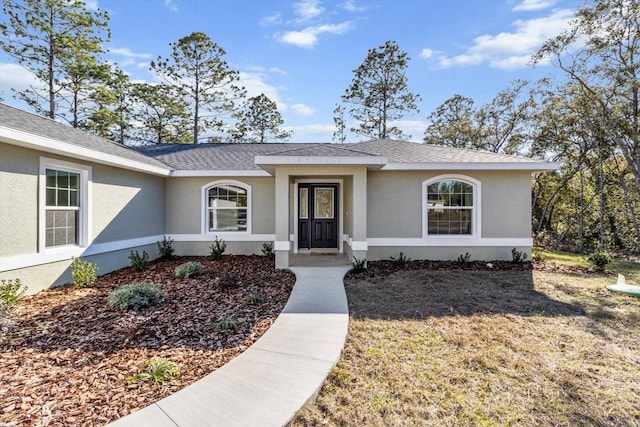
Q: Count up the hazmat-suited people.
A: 0